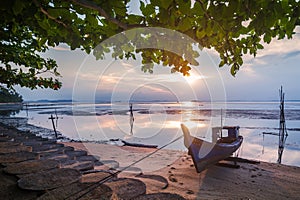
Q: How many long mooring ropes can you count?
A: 1